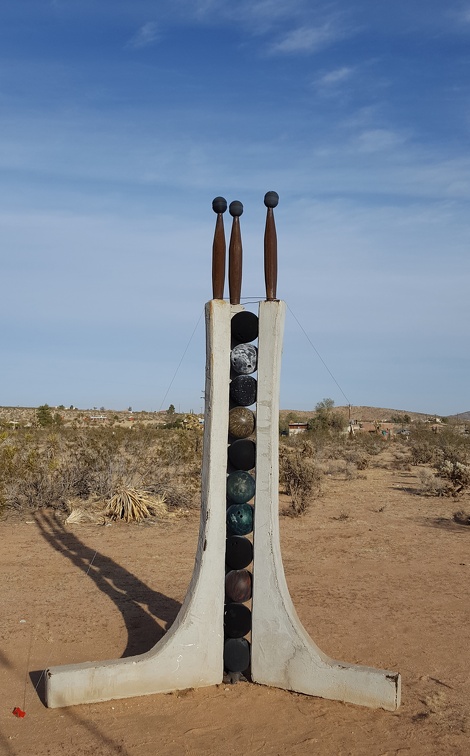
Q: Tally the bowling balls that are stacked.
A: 11